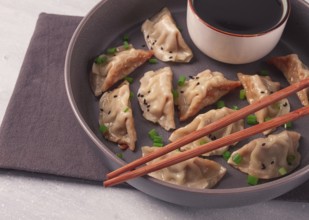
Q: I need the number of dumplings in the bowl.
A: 10